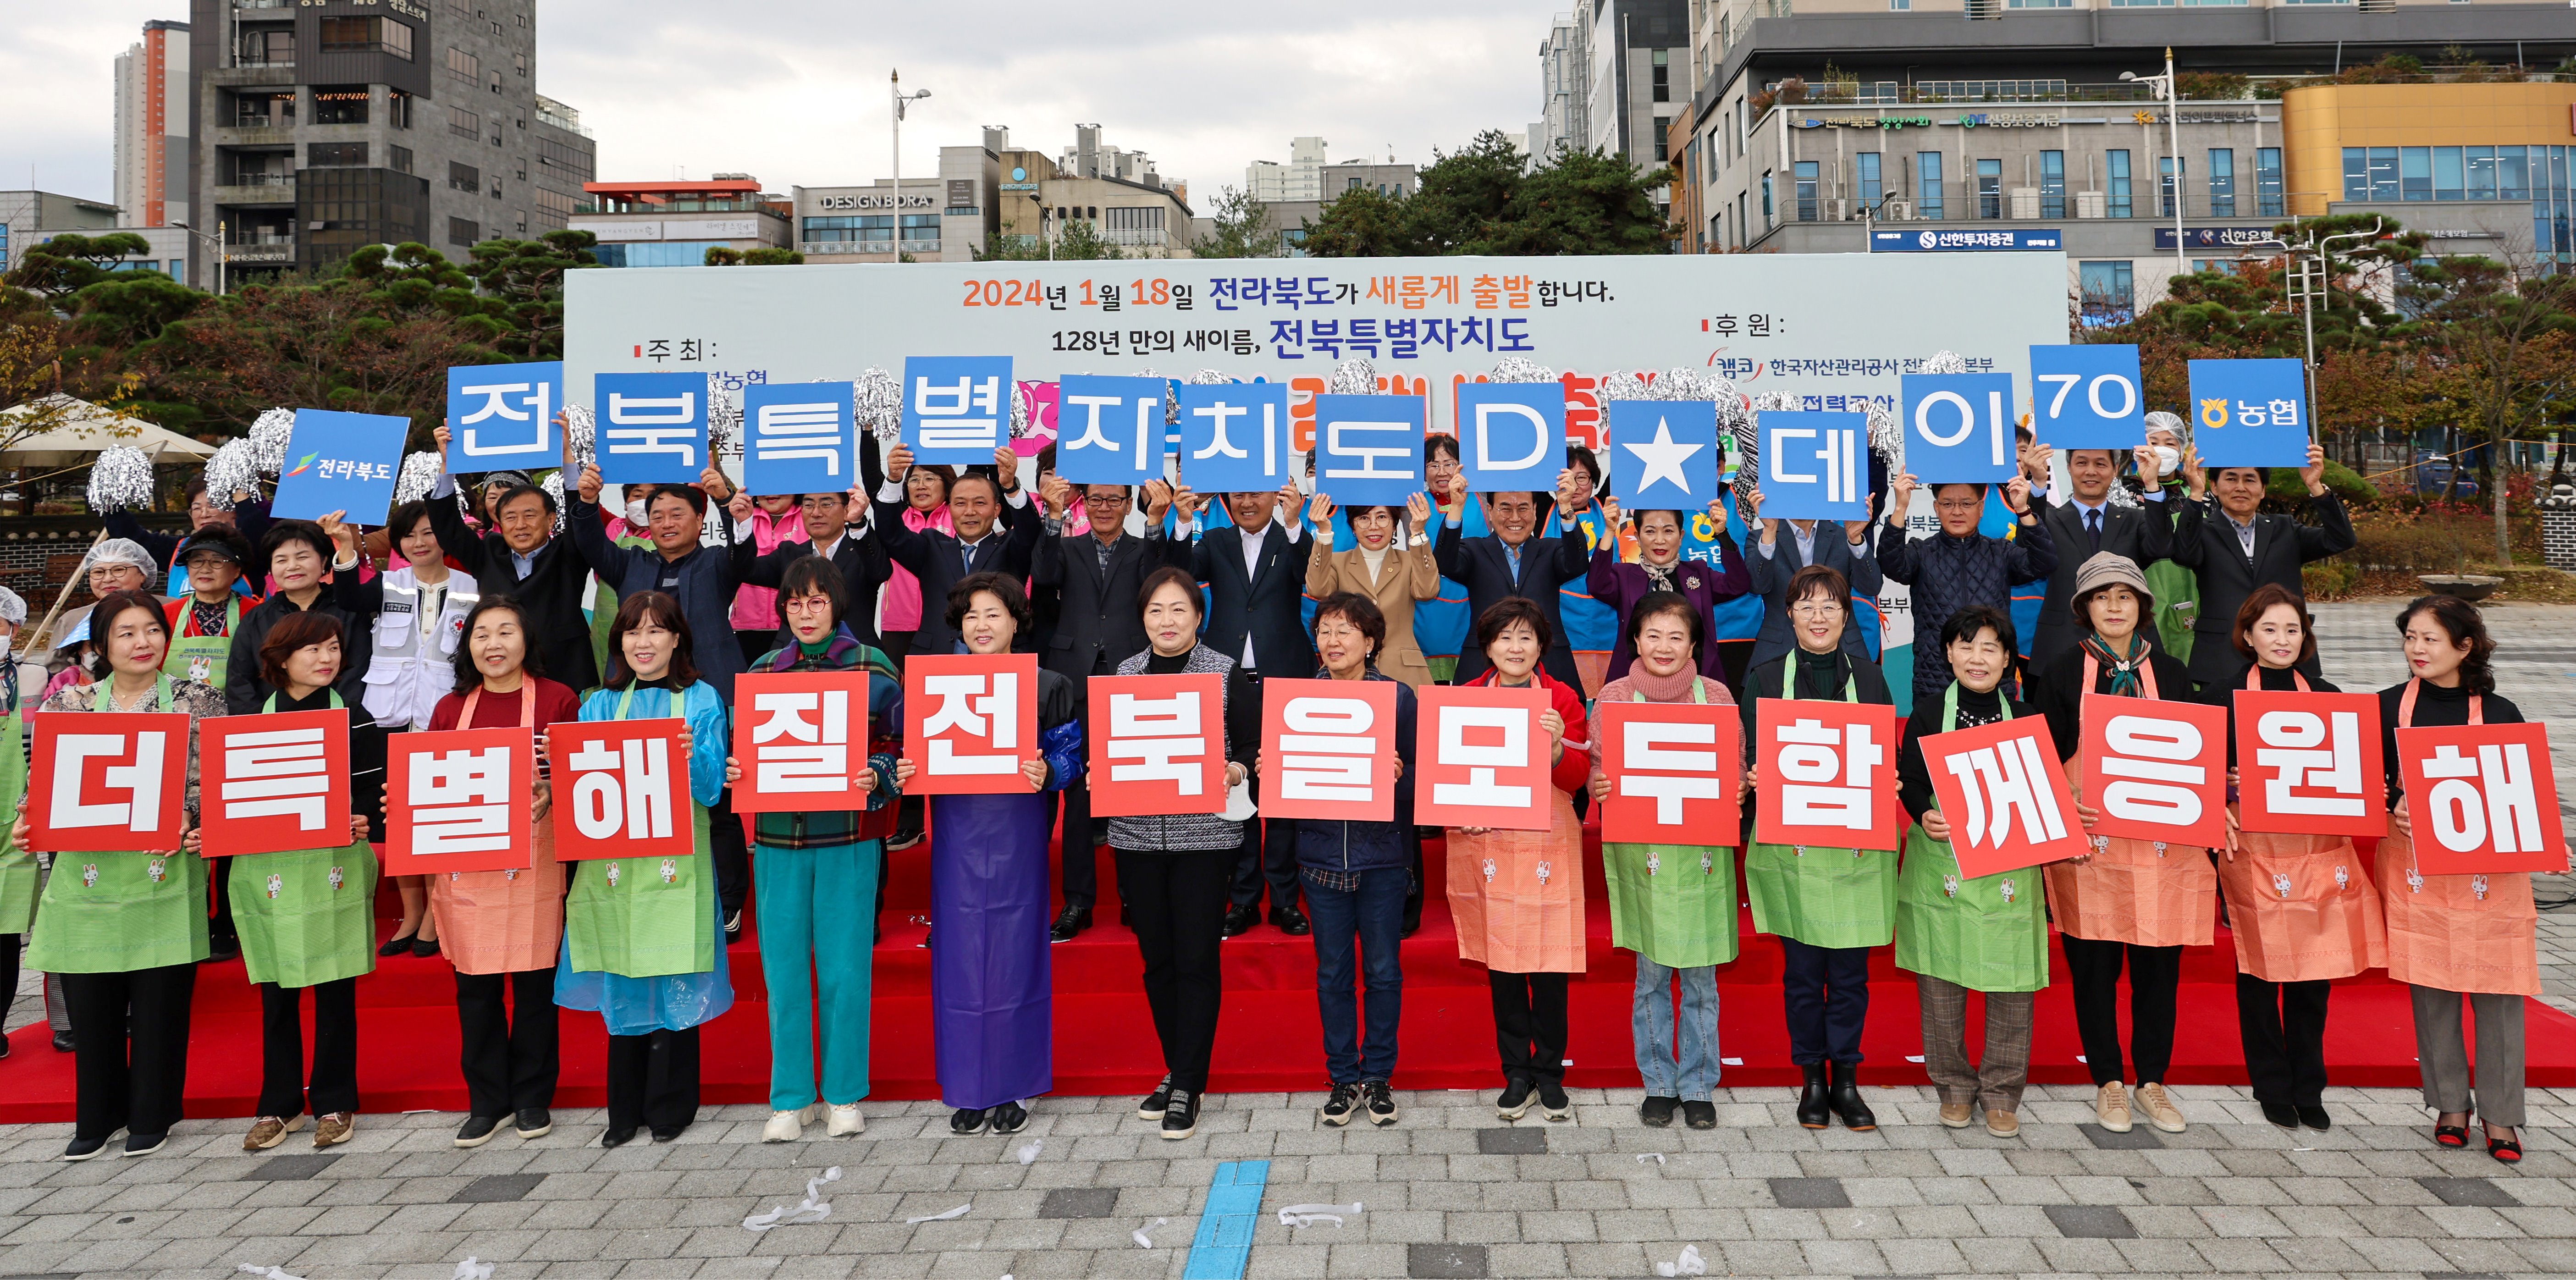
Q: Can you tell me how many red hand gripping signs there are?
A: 15